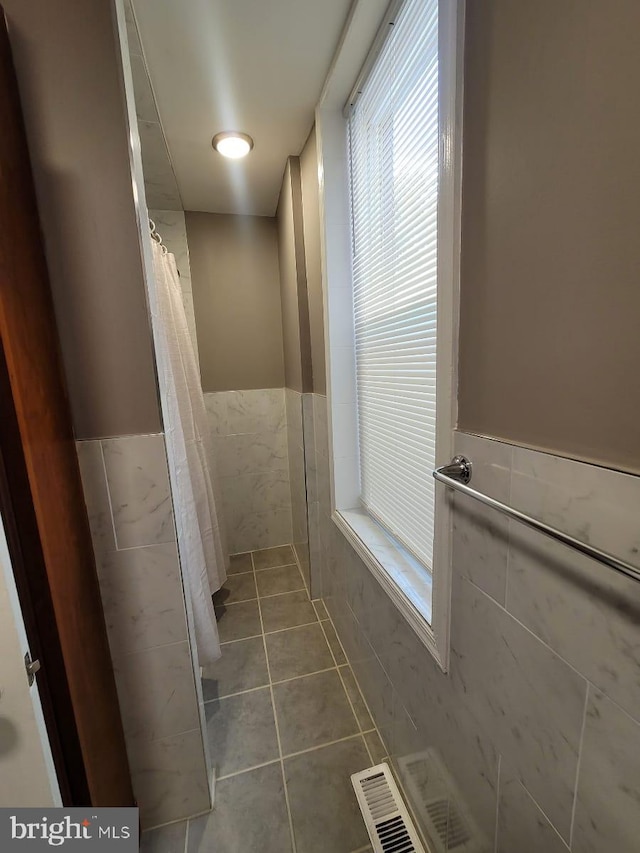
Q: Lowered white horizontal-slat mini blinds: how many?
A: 1